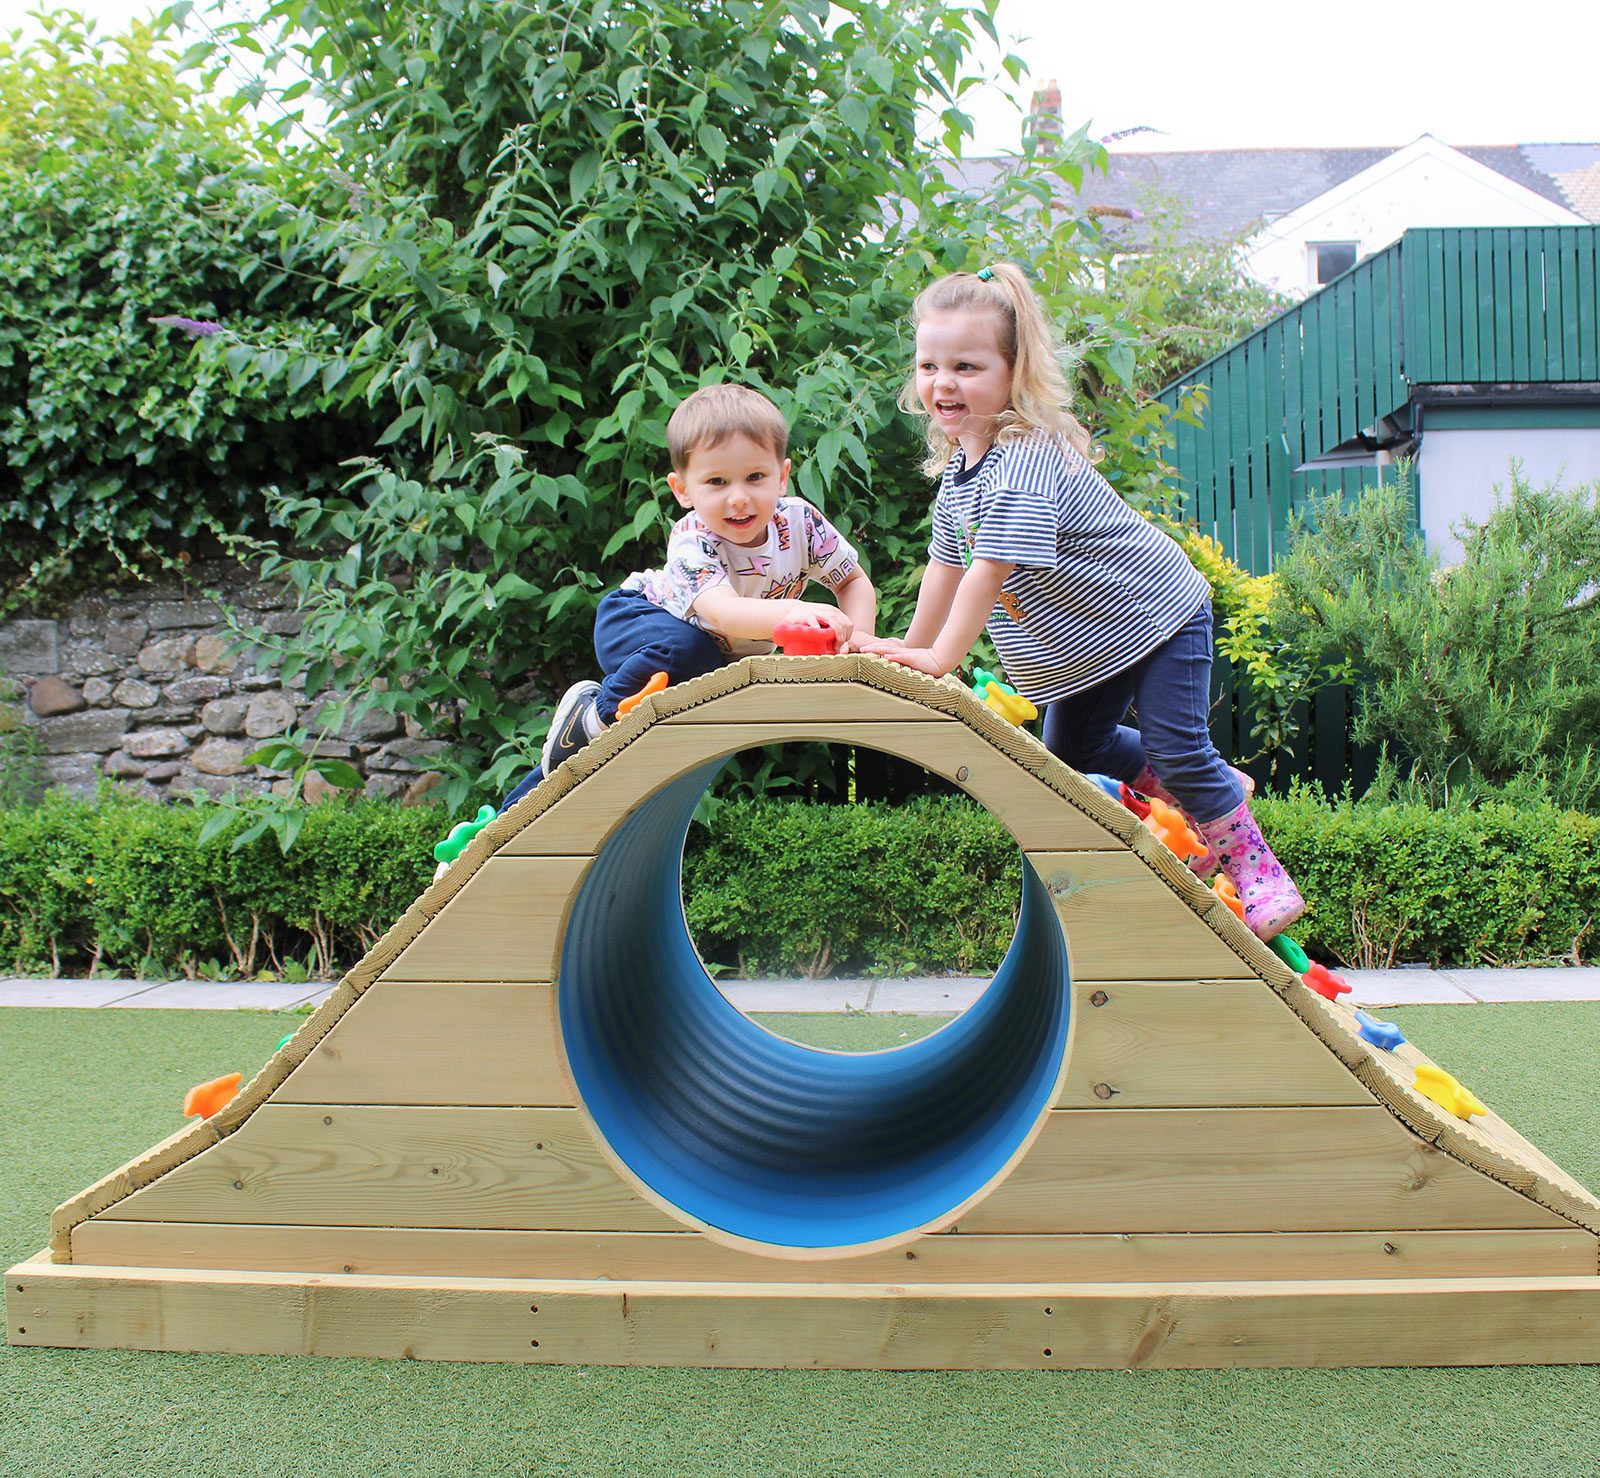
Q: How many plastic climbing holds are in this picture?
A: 15